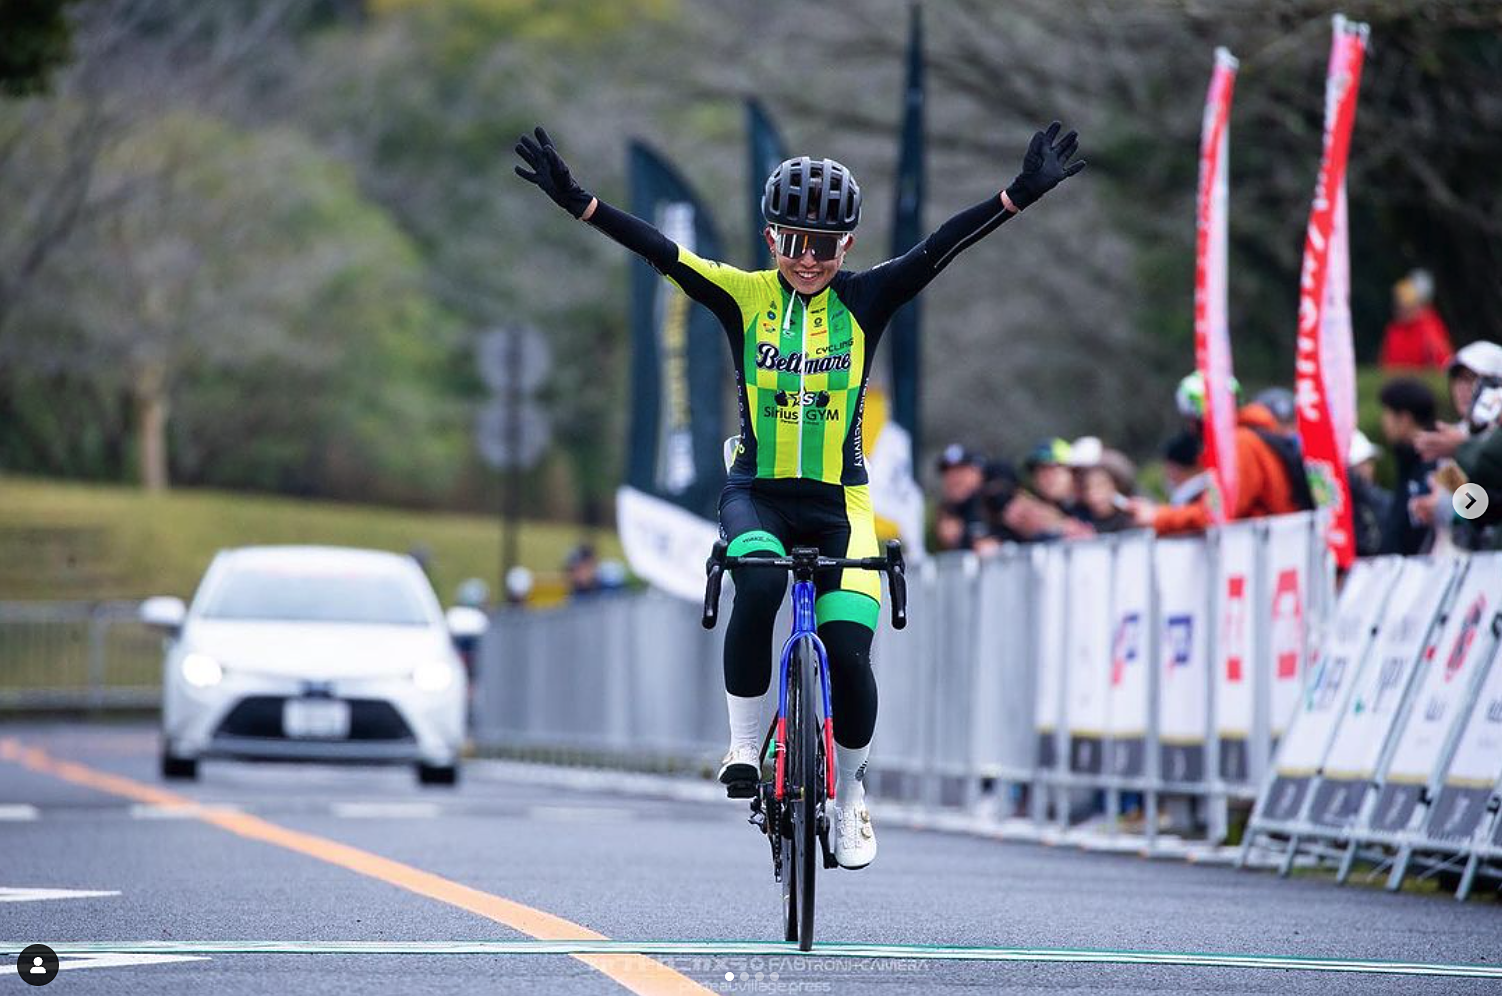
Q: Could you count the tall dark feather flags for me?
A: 3